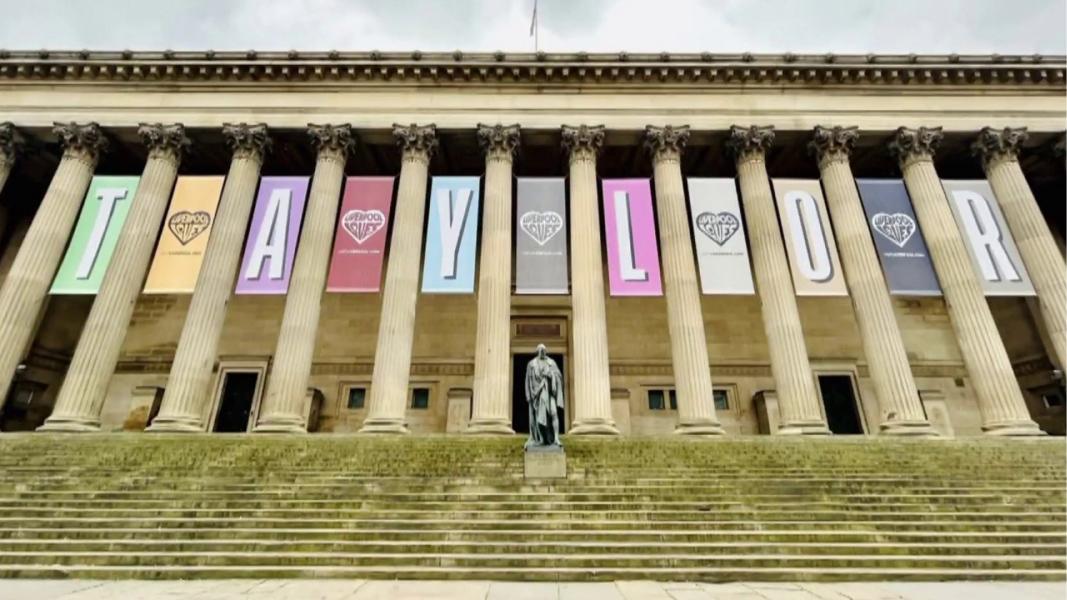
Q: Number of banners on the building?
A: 11